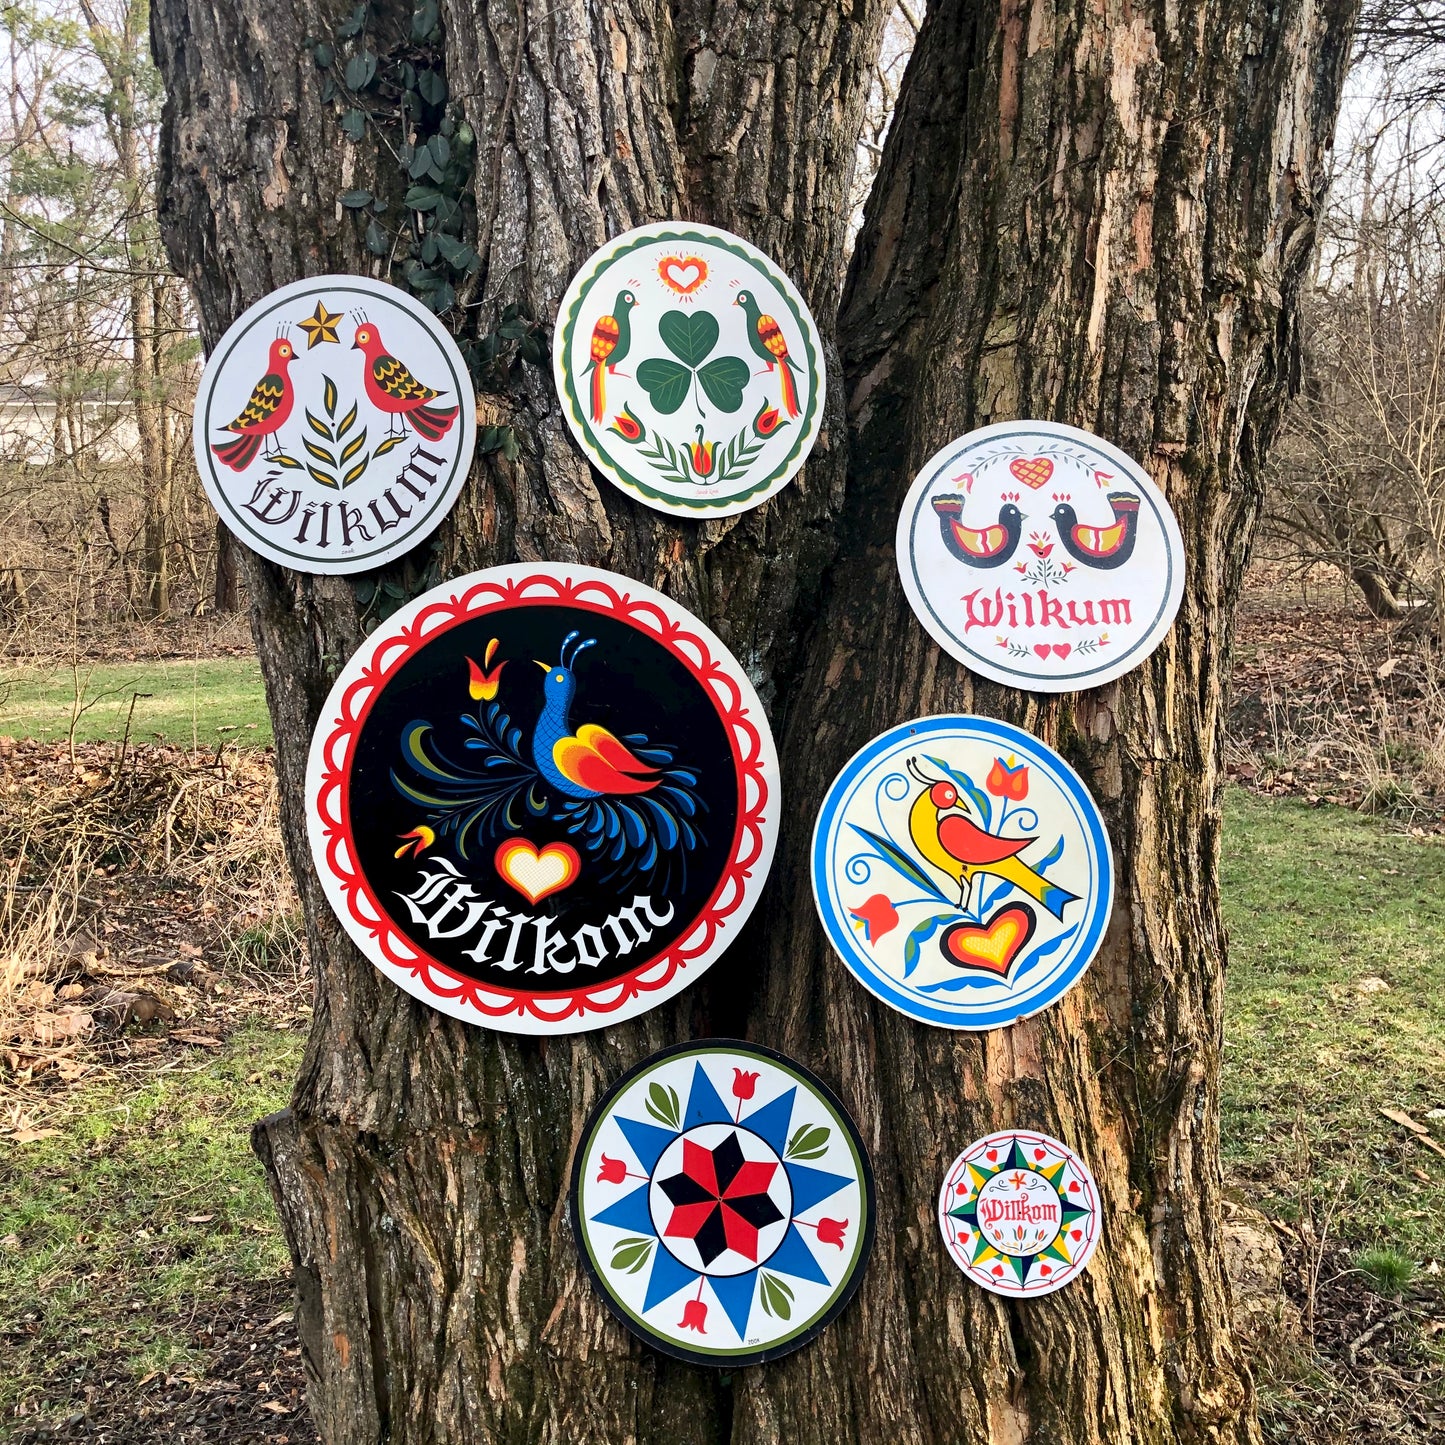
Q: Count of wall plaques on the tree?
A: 7